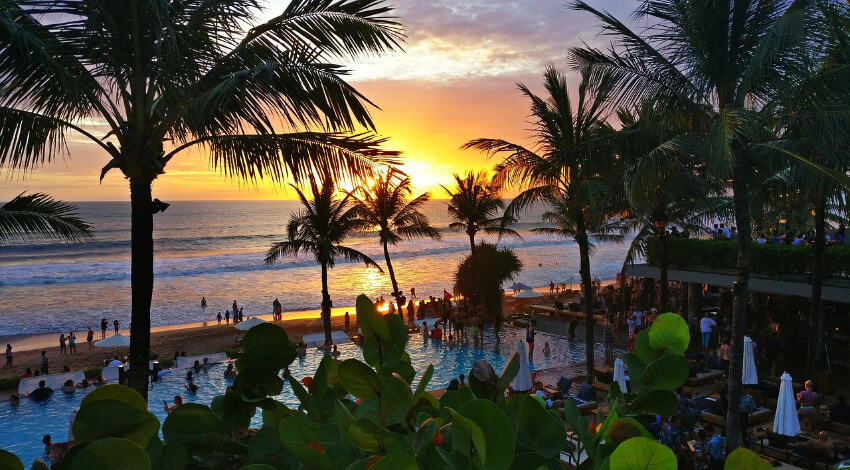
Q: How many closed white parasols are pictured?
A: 4